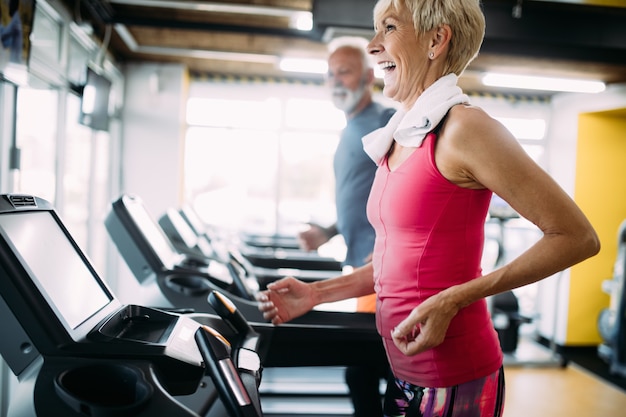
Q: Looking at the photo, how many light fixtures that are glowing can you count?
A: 3